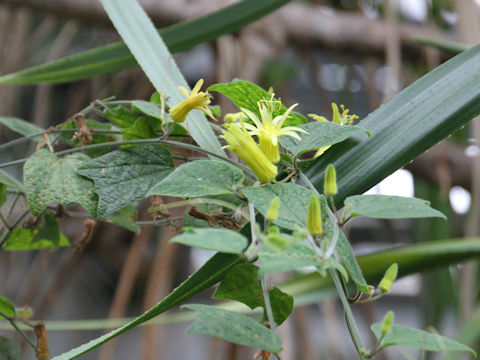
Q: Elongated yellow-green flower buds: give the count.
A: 5